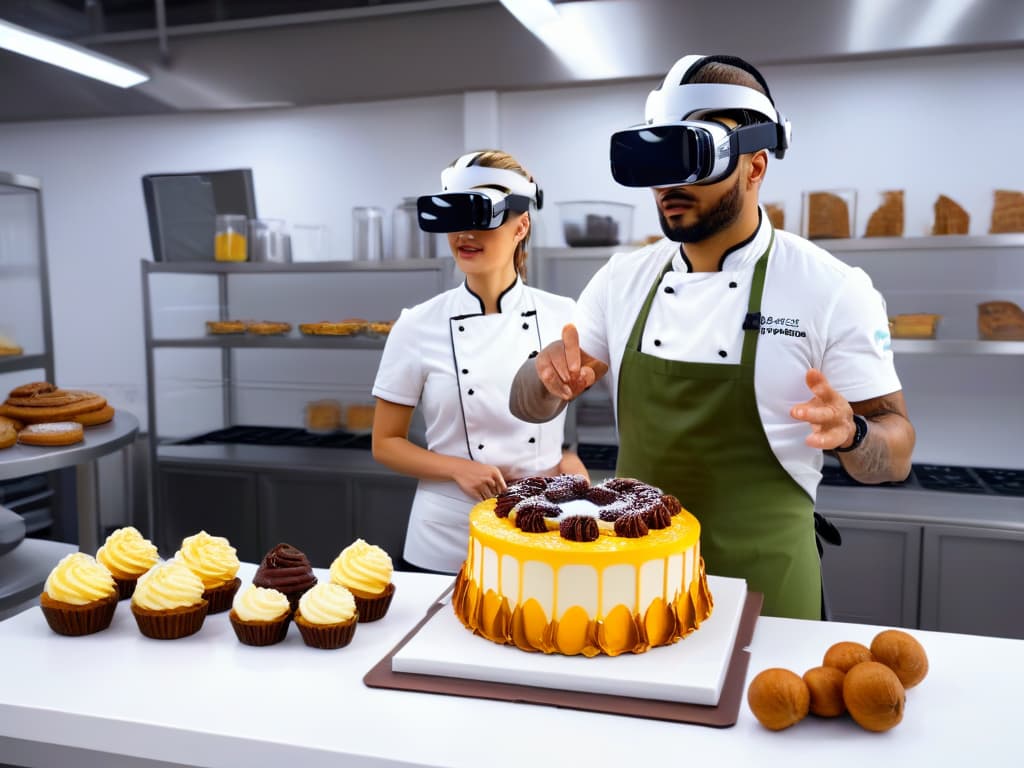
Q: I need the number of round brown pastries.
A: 5